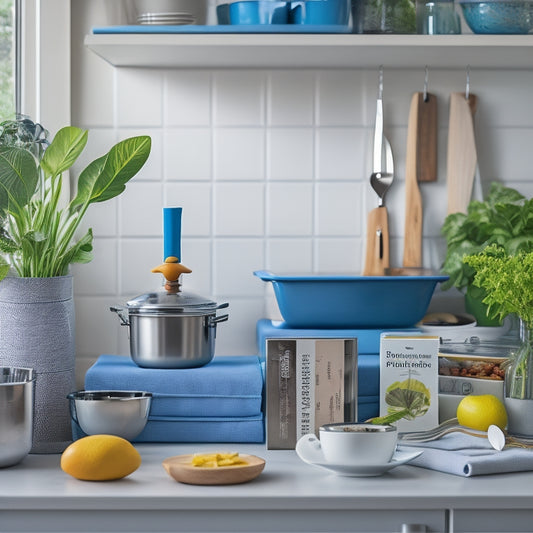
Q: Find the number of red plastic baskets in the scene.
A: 0